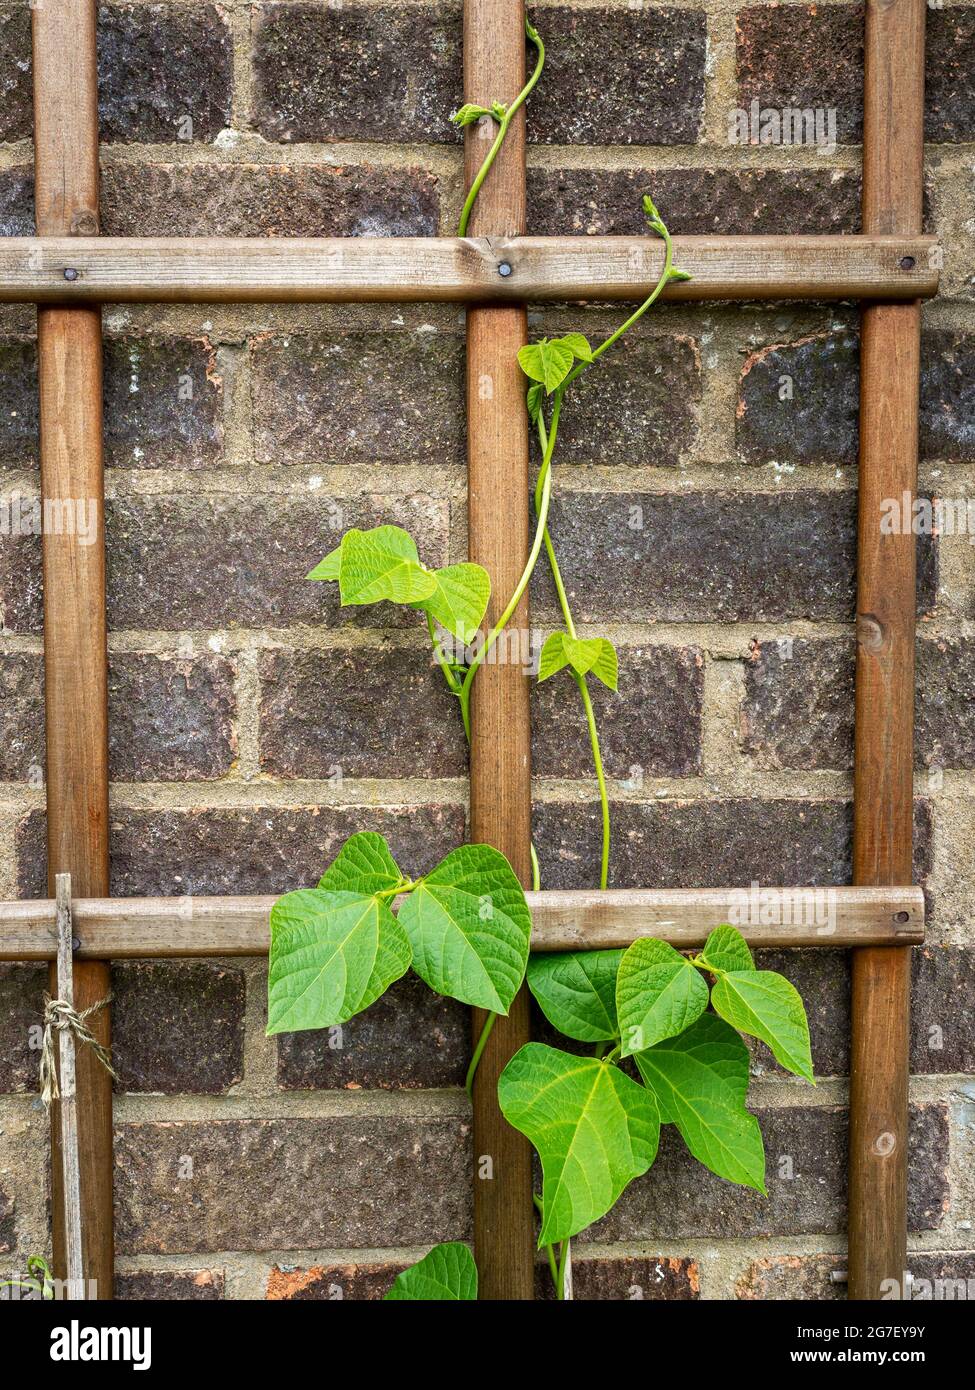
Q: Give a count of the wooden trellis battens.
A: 5